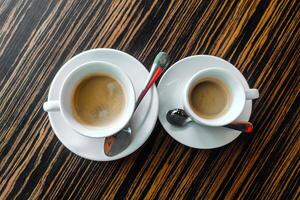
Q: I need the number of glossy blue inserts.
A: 0